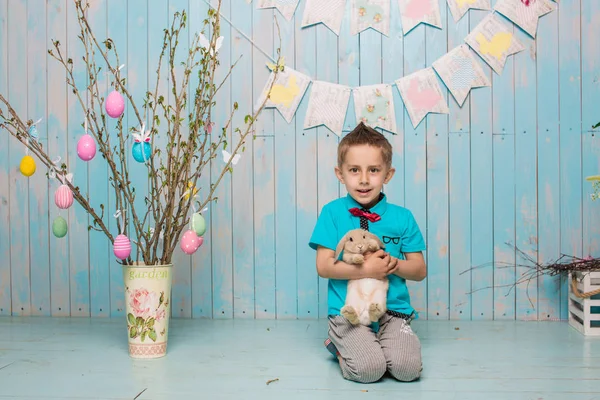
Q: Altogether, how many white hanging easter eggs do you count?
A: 0